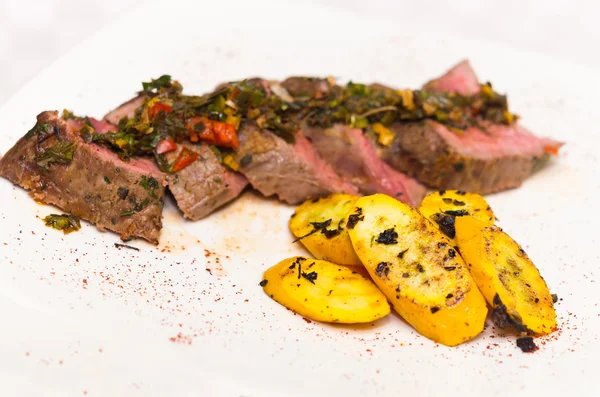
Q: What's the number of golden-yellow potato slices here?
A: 5